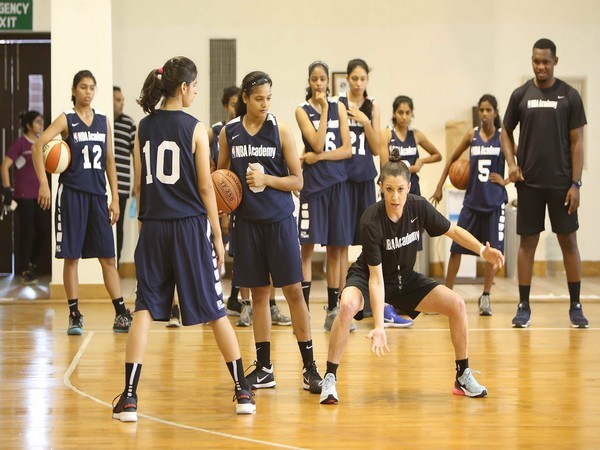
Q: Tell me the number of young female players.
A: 8